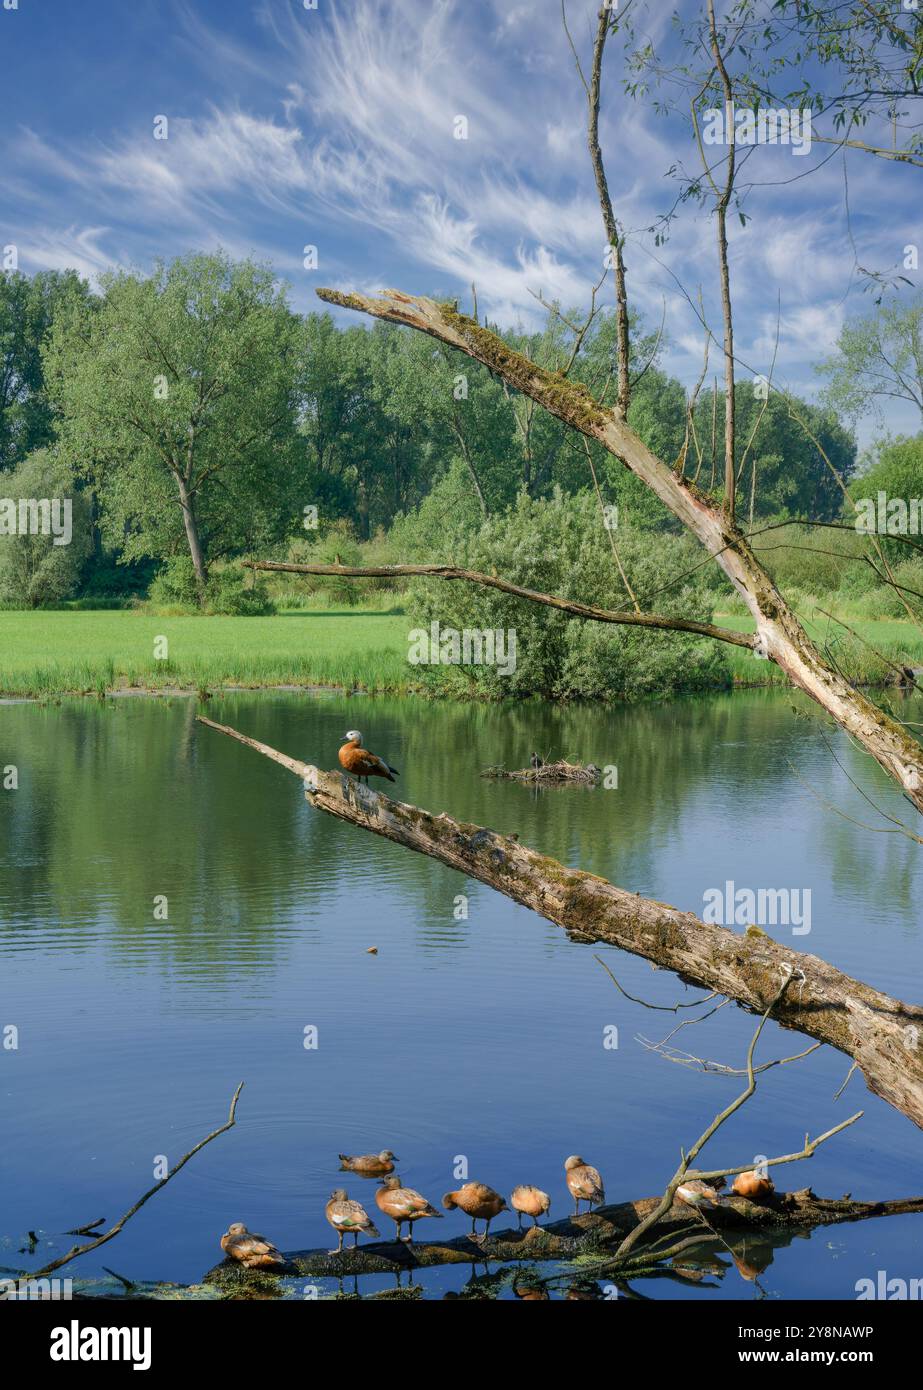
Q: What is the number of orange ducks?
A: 10